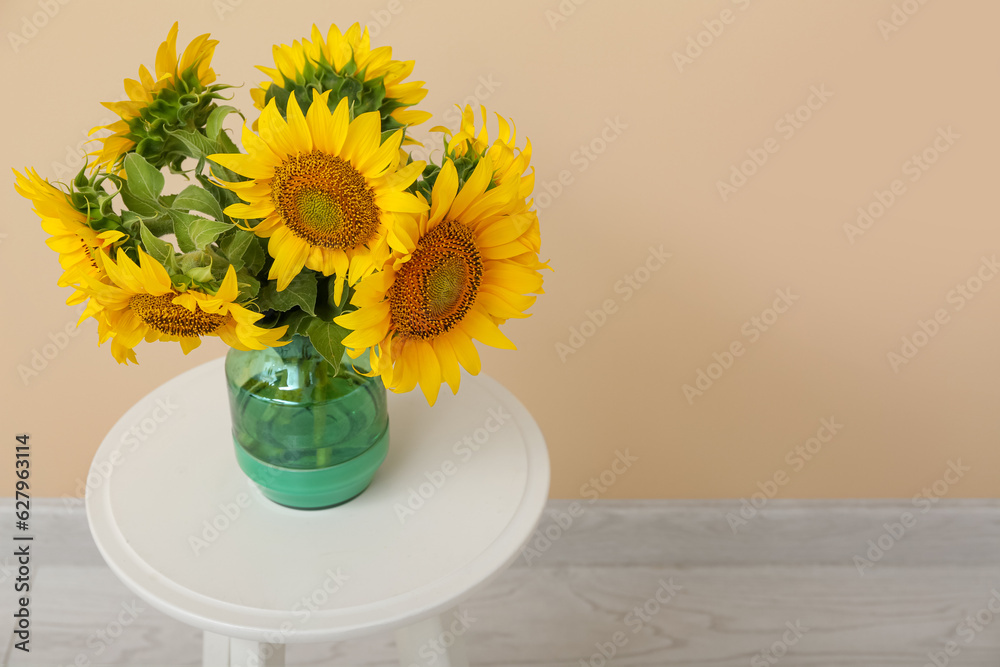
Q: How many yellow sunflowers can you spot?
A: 7